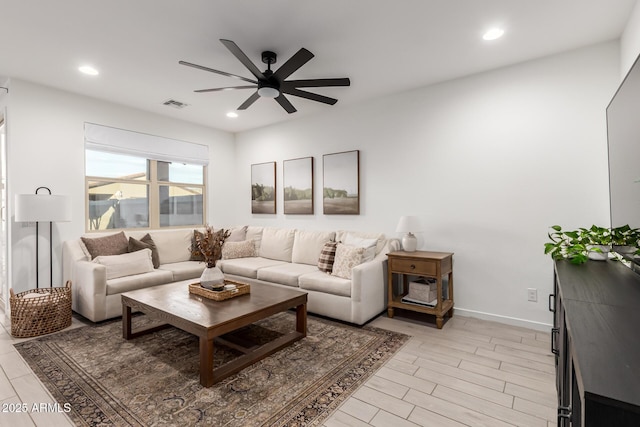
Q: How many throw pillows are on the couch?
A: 9